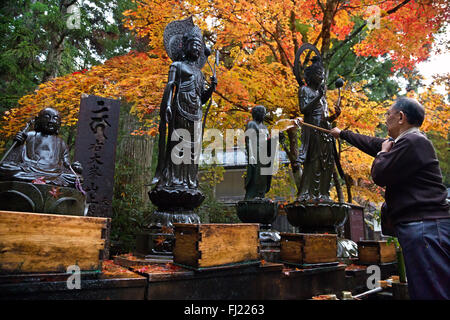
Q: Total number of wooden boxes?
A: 4